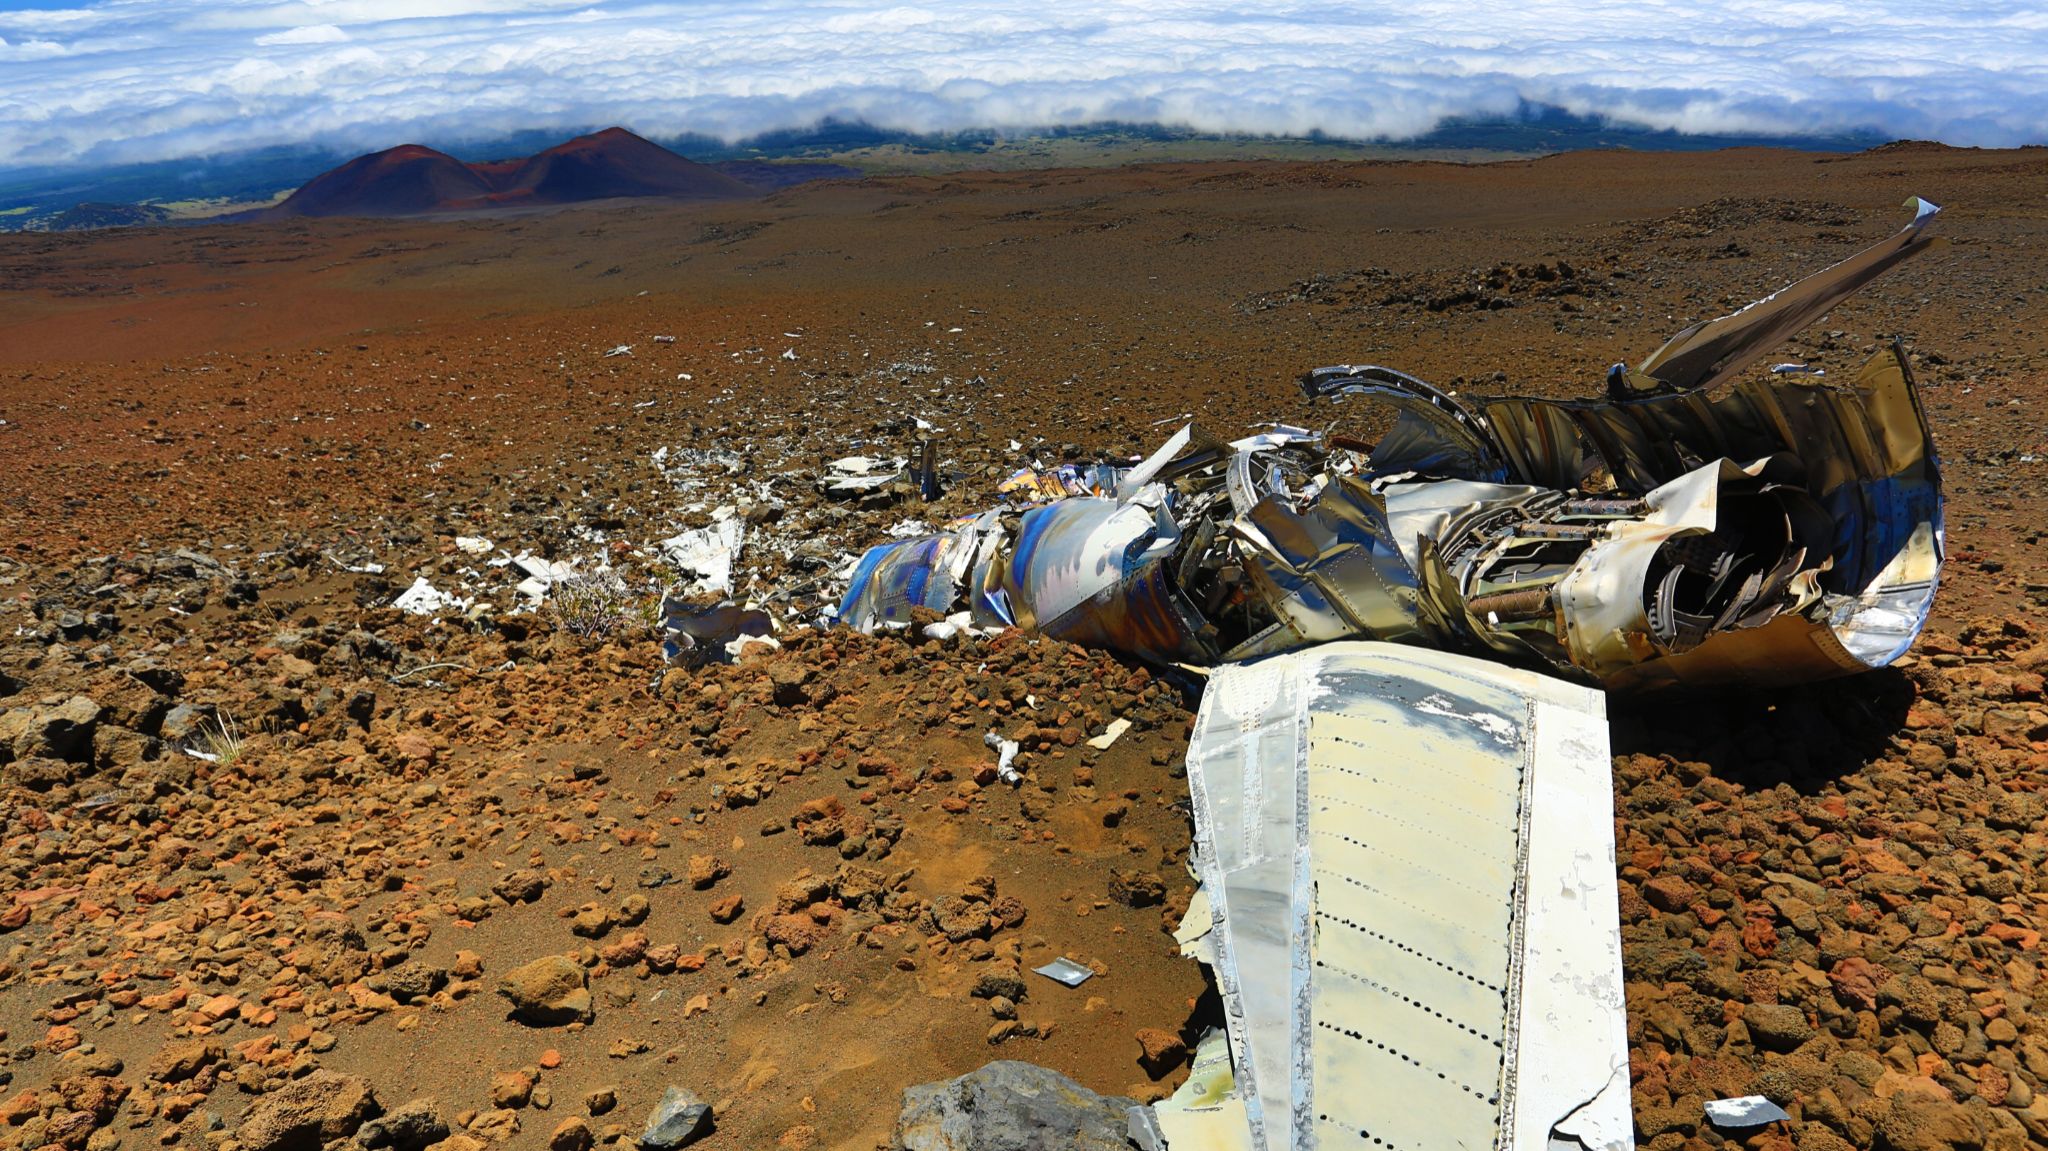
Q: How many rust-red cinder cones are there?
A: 2